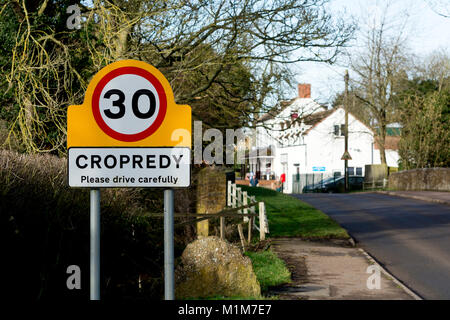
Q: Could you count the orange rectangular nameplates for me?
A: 0